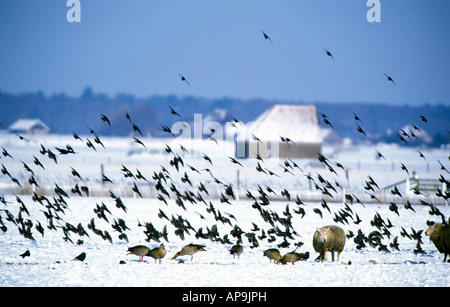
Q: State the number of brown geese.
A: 6